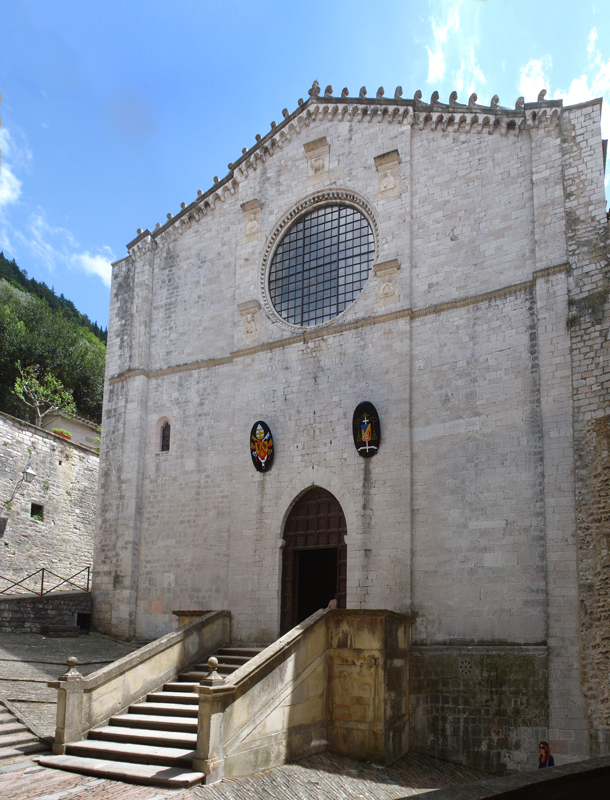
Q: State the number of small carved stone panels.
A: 5